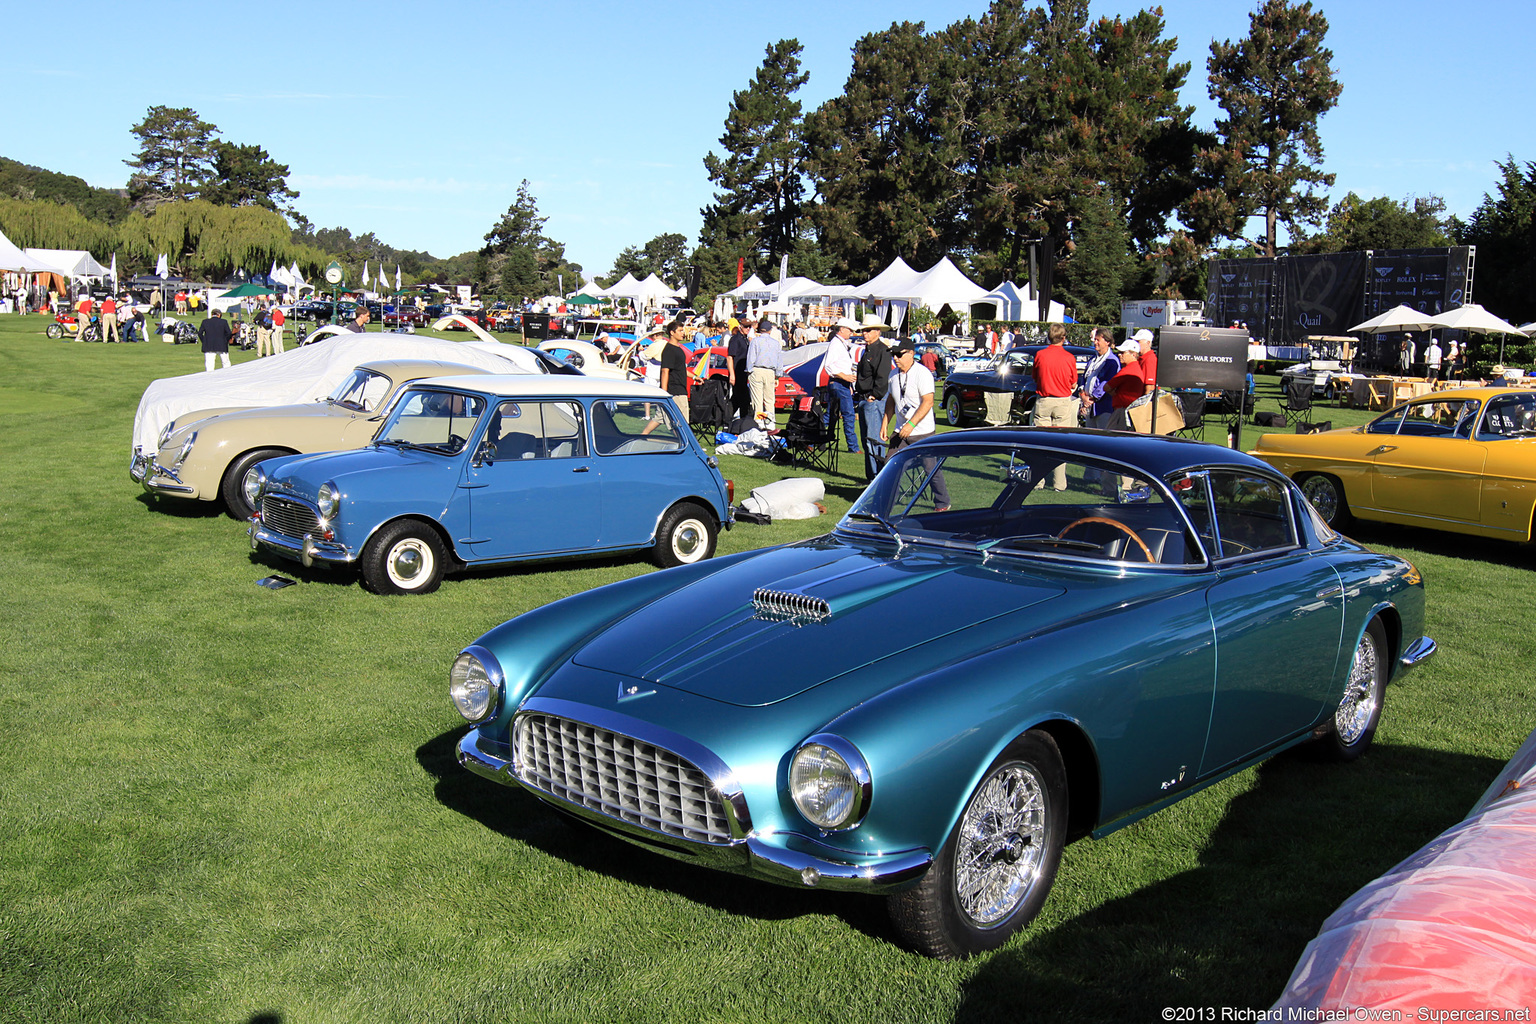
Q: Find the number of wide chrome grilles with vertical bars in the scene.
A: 1